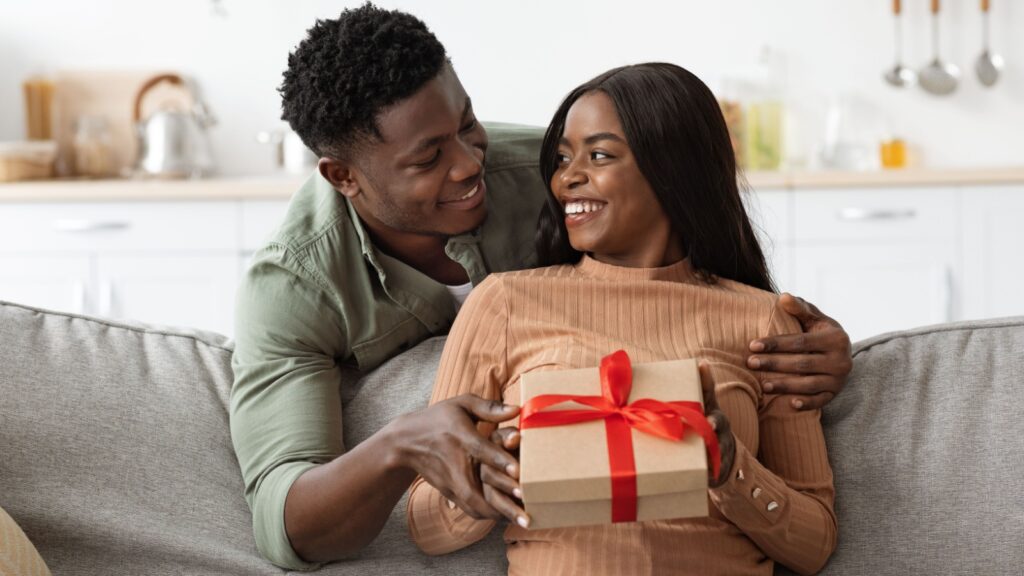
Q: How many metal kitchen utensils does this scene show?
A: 3